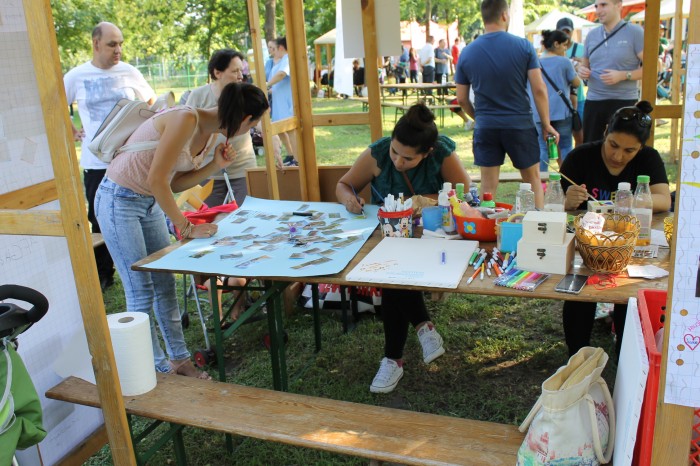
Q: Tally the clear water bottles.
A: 4